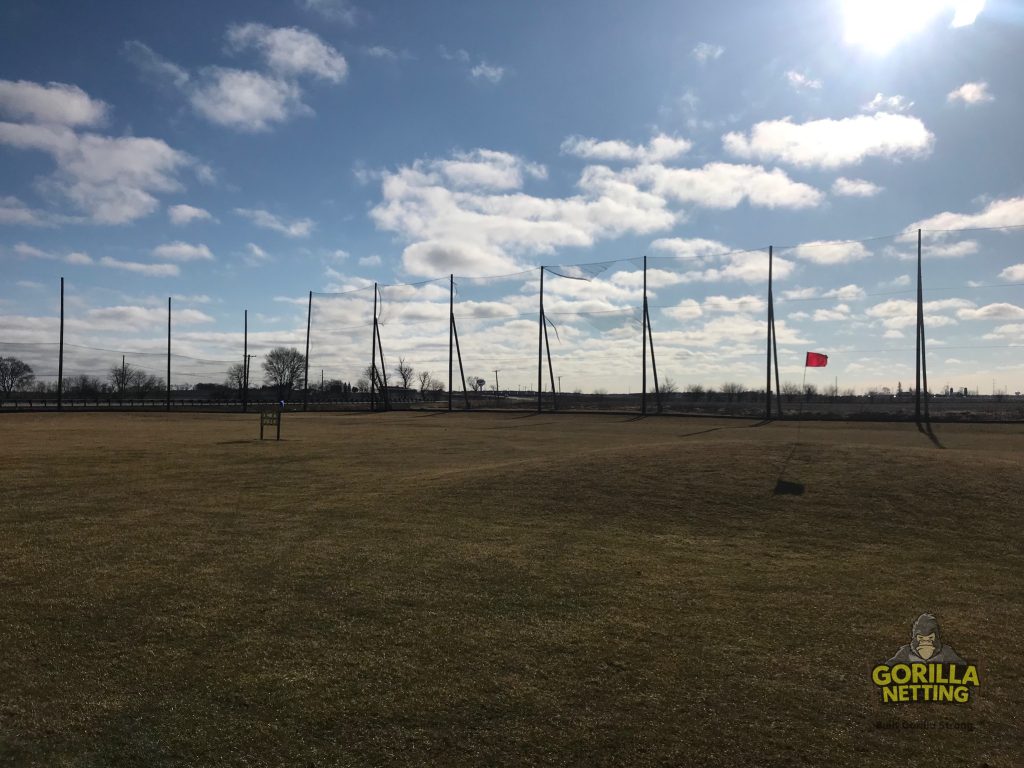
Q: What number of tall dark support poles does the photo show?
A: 10